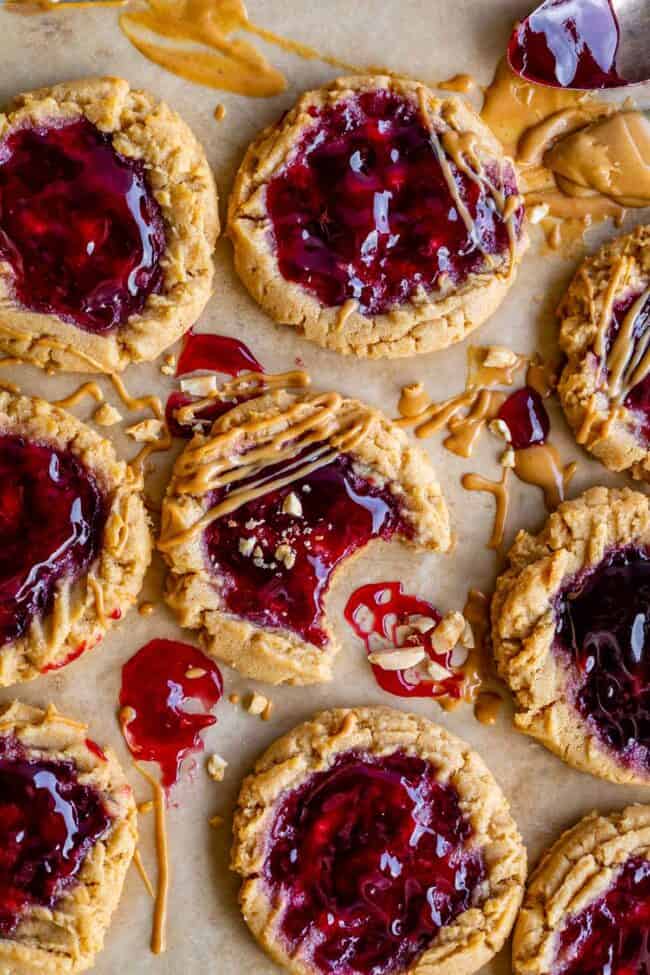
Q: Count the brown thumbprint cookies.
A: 9